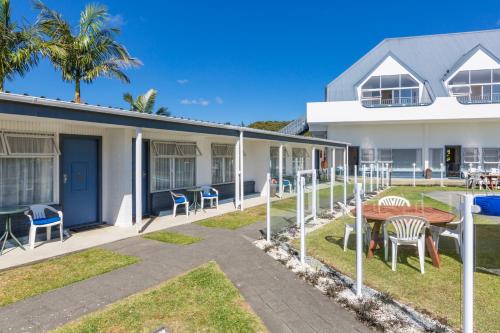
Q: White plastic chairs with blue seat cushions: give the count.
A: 4